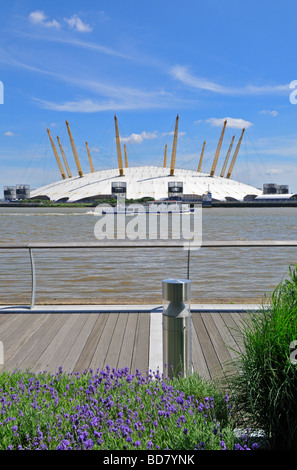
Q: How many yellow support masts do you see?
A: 12